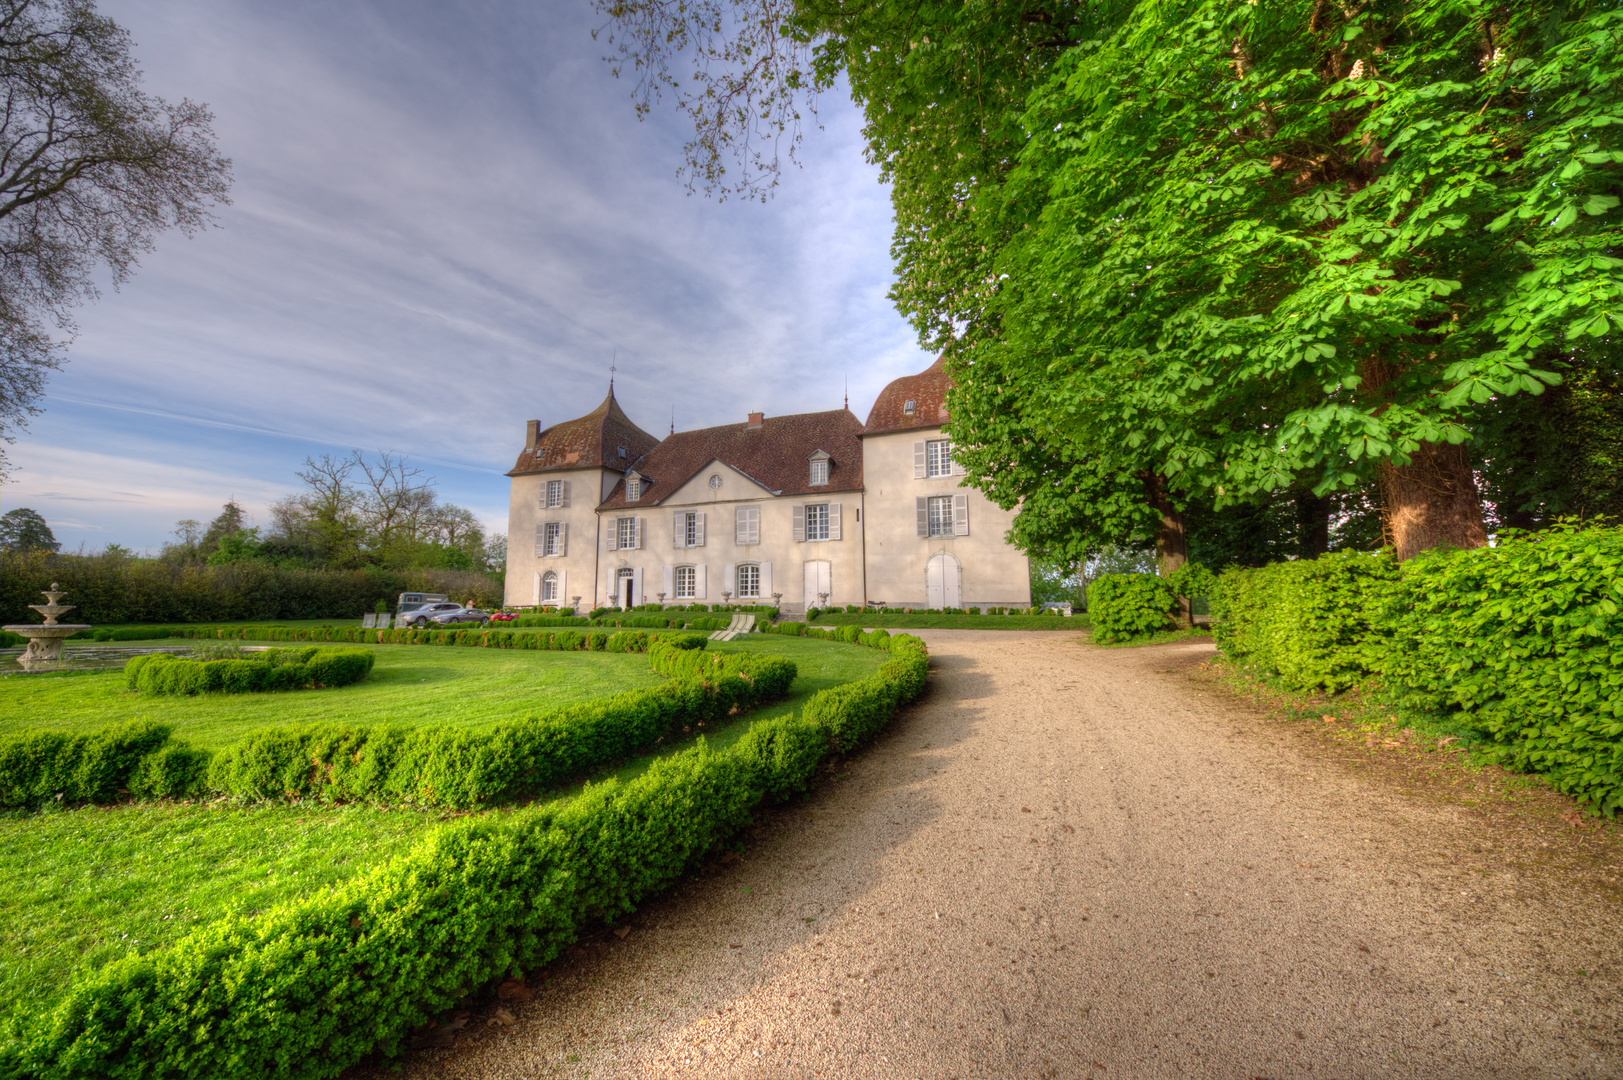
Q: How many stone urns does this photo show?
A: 6